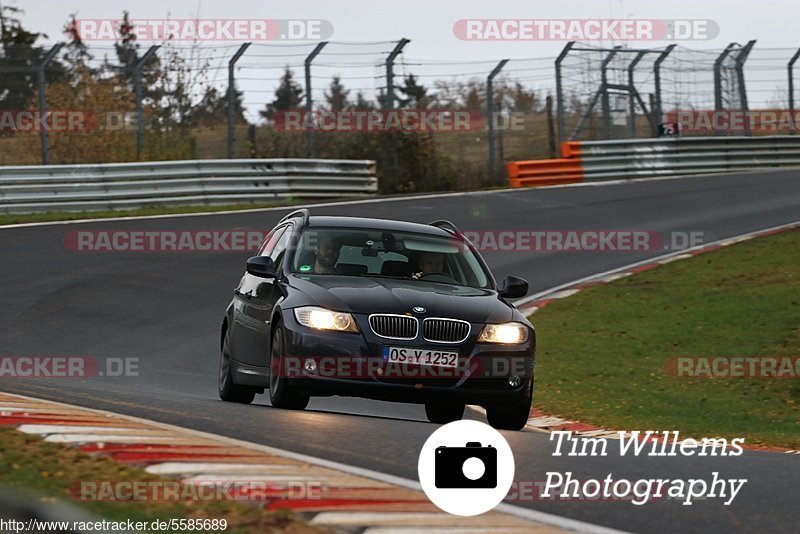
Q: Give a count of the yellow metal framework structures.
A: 0